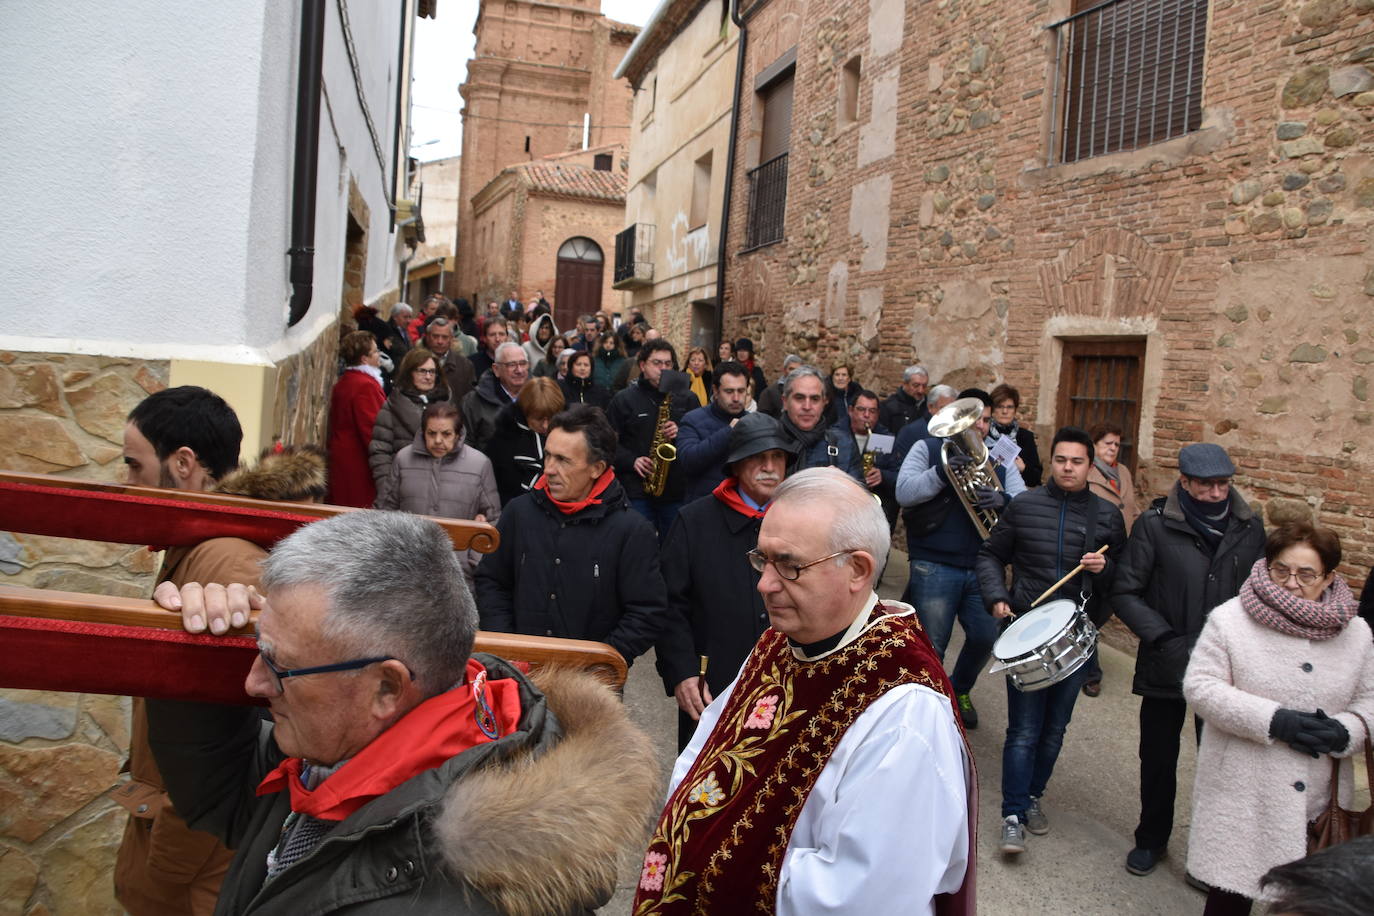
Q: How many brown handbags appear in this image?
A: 1